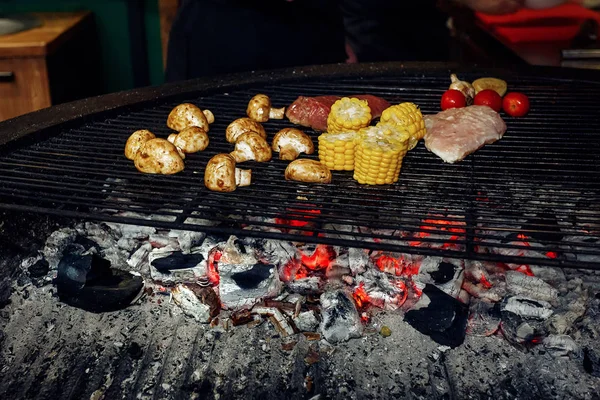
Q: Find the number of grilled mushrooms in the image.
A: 10